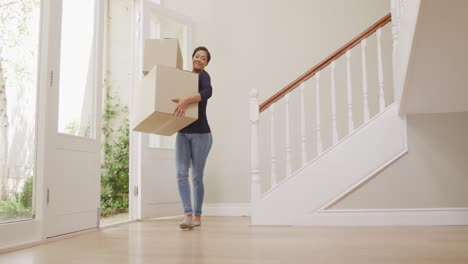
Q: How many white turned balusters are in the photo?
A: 8